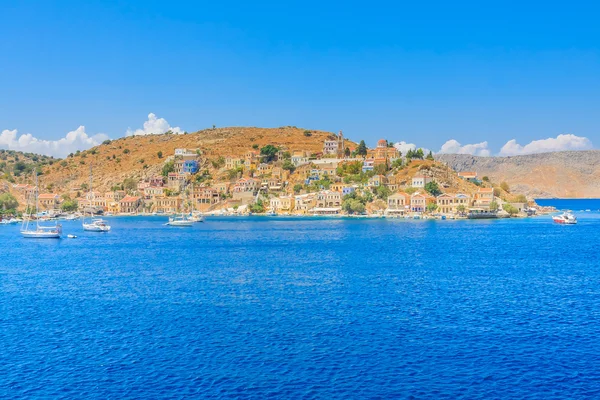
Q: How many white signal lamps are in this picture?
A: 0